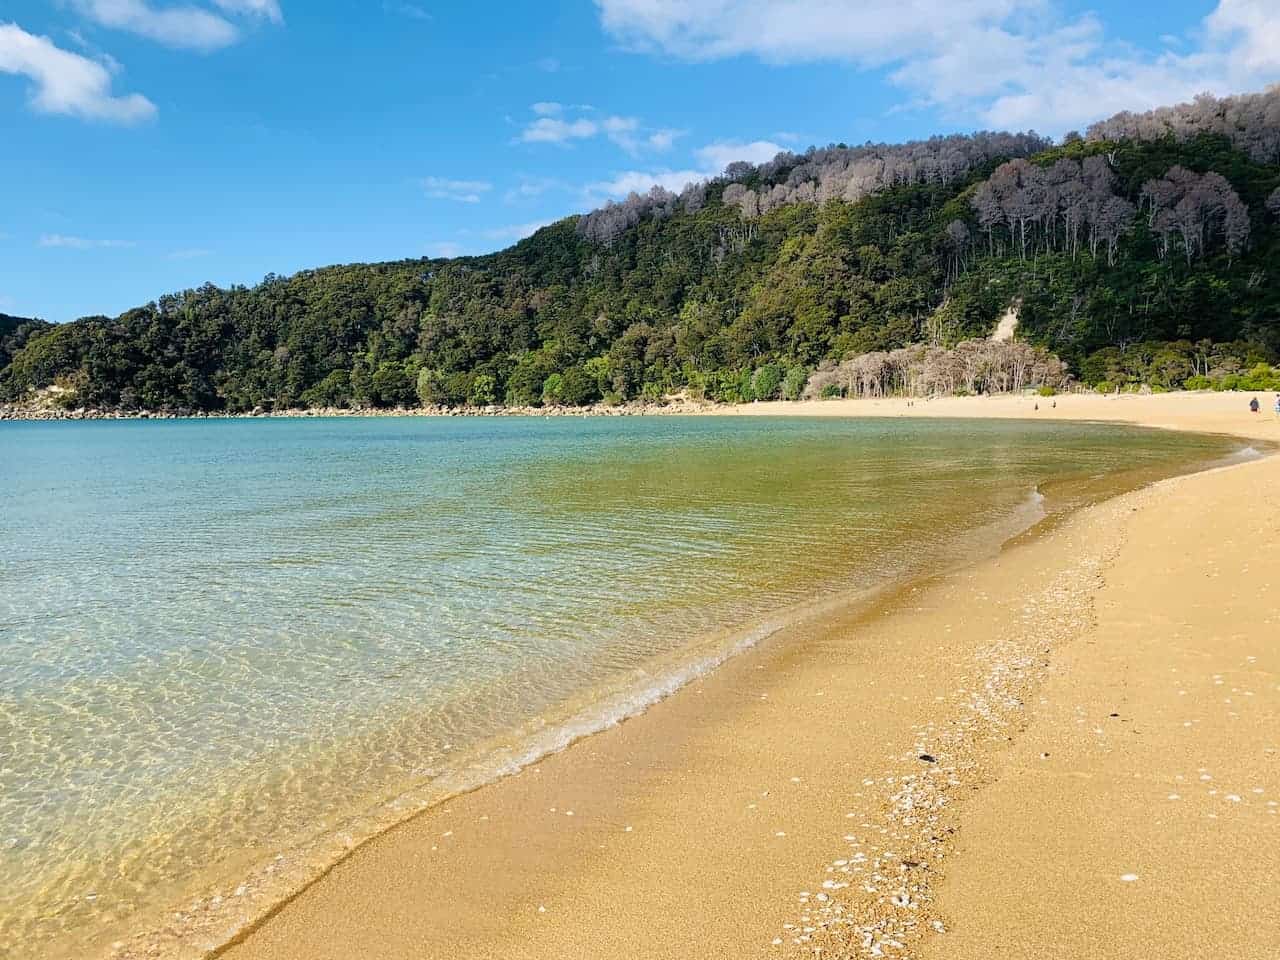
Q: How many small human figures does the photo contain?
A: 6